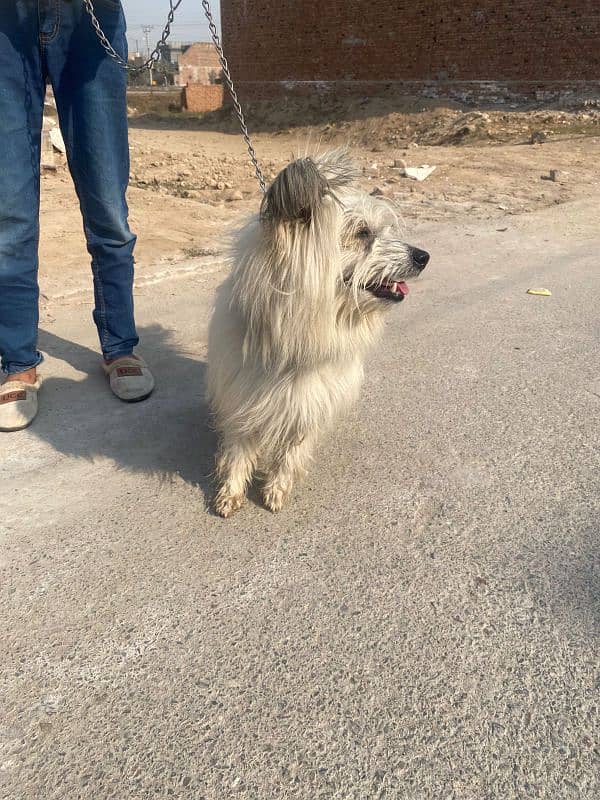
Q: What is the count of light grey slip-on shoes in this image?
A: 2